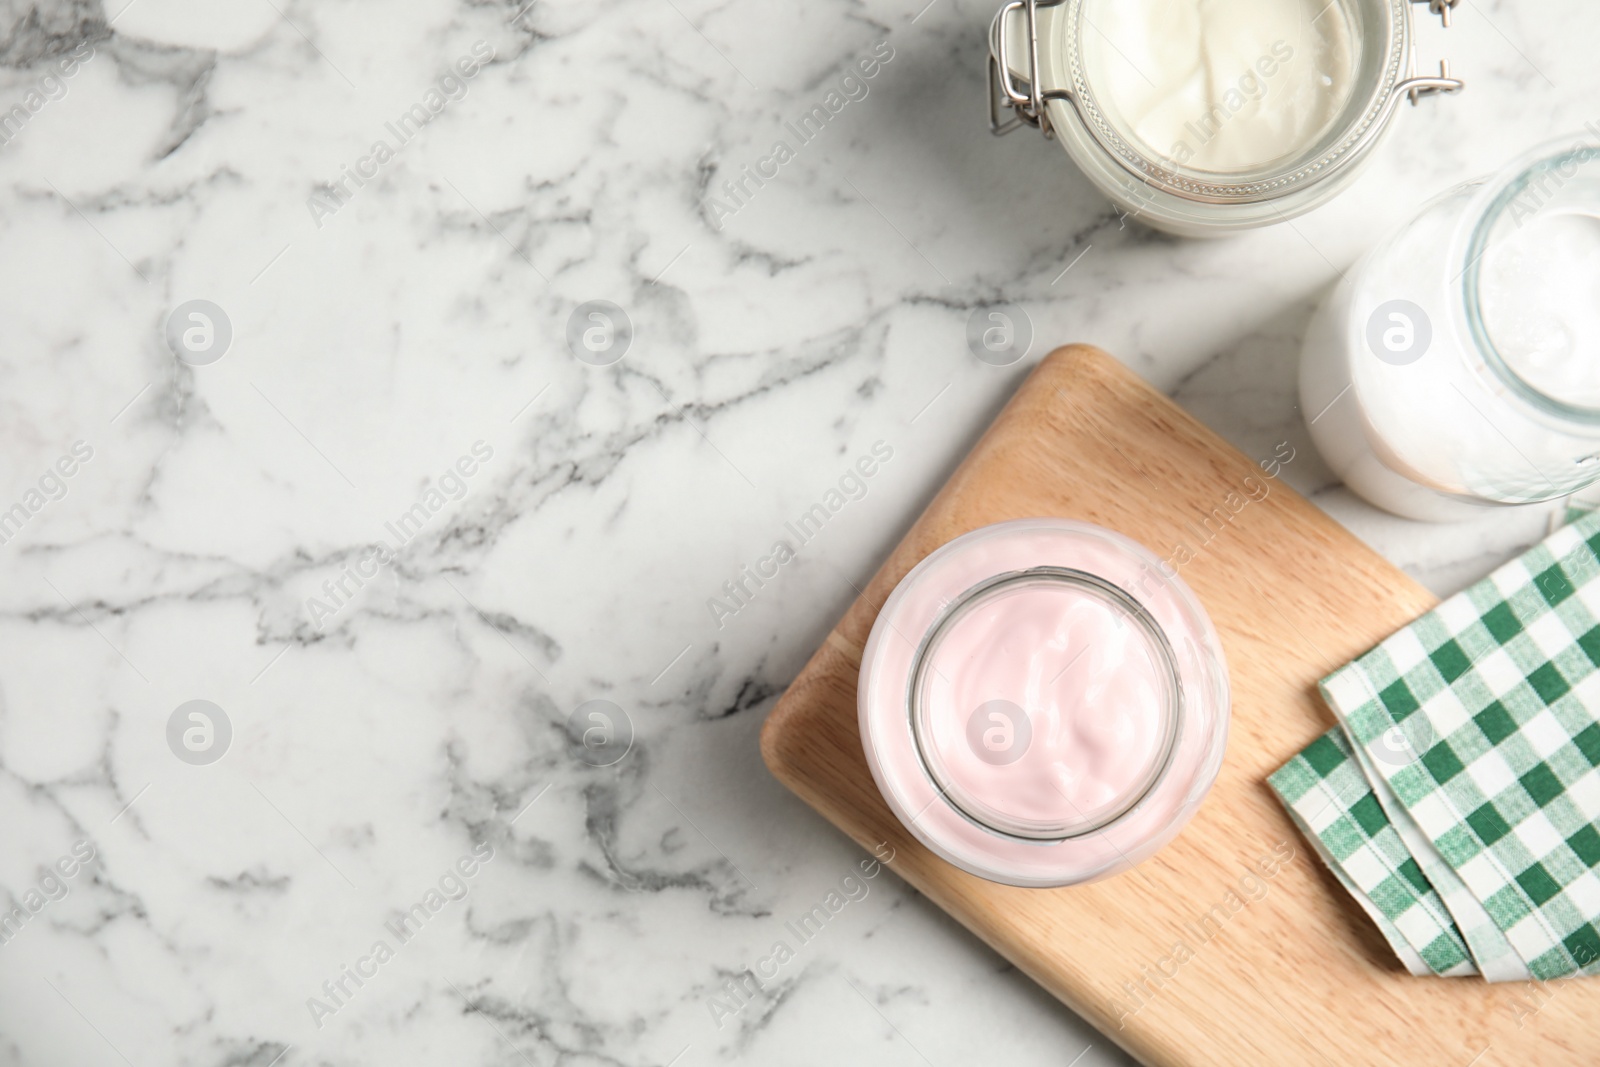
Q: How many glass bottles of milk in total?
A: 1